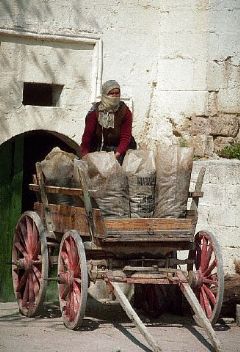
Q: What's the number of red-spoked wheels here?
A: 3